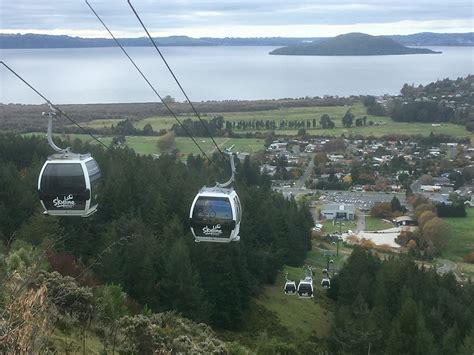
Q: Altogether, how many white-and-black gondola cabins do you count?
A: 5